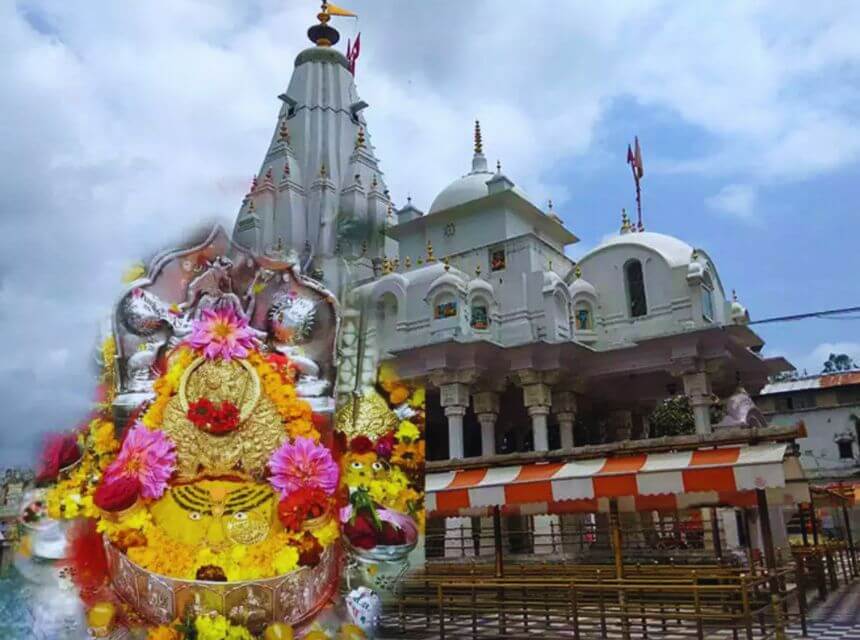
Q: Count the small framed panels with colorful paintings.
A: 4